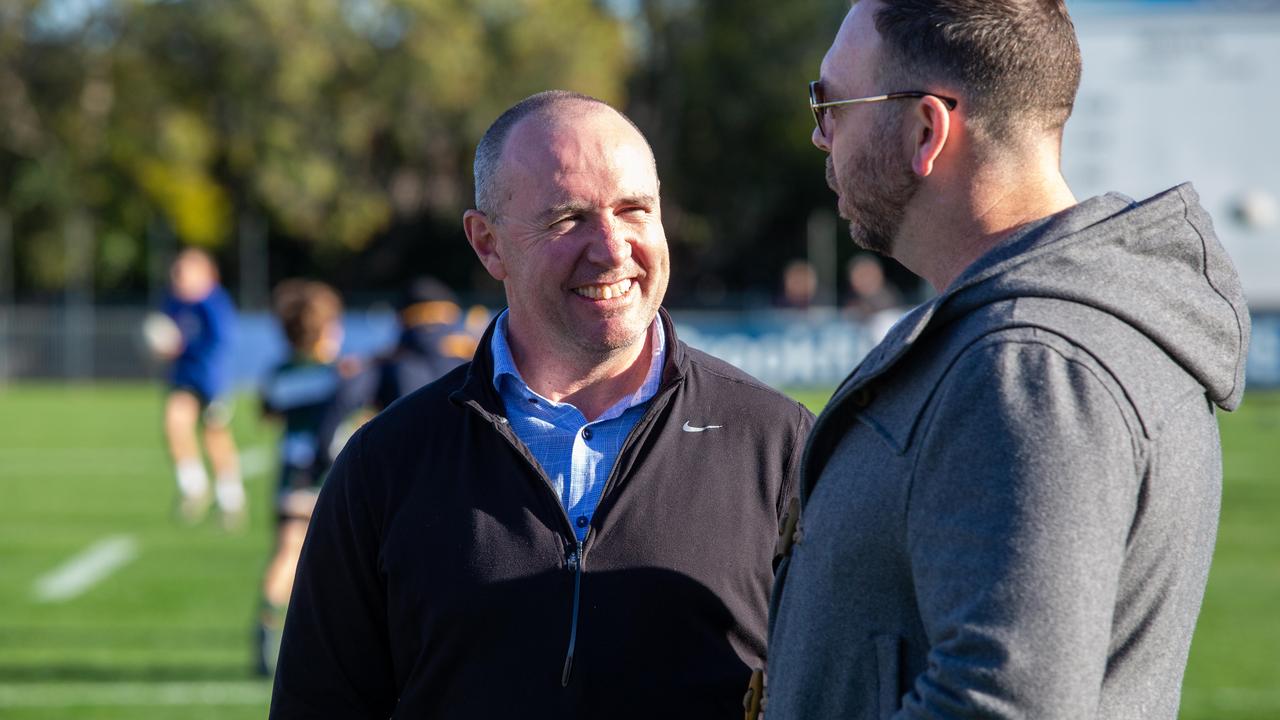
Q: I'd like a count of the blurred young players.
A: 3